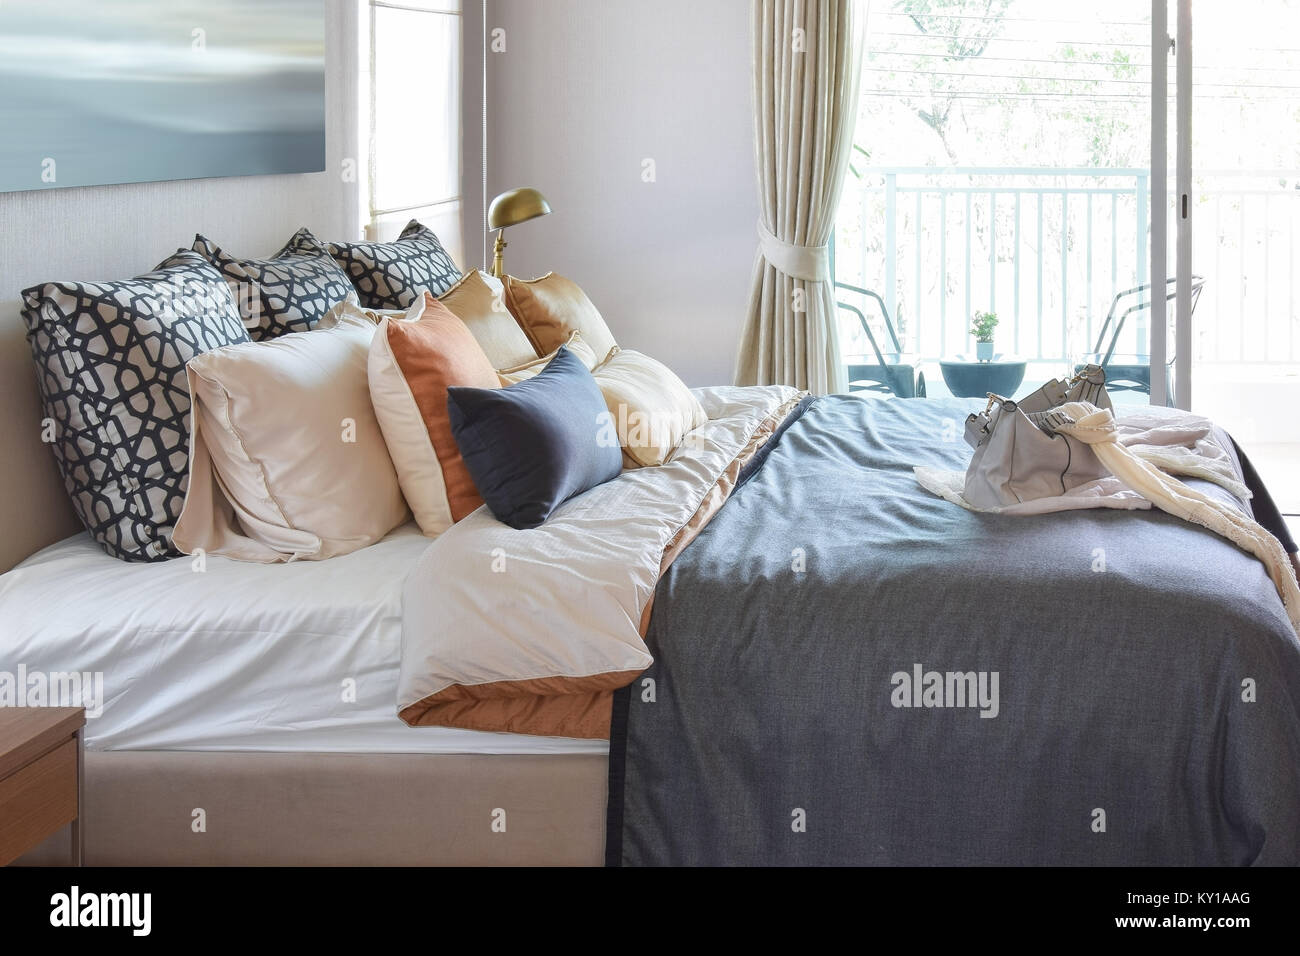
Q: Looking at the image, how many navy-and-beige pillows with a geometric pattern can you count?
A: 3